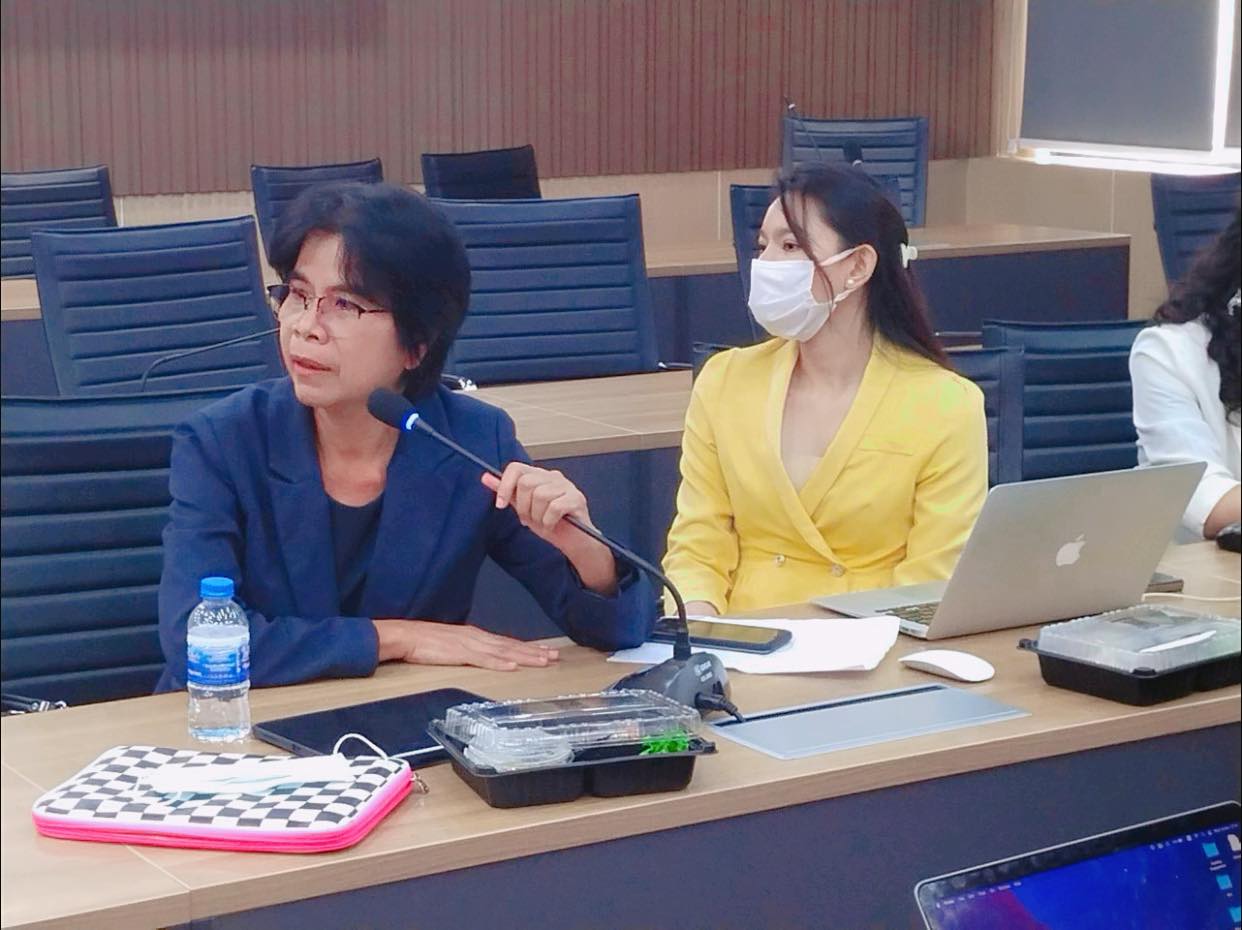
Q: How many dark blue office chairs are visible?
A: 11